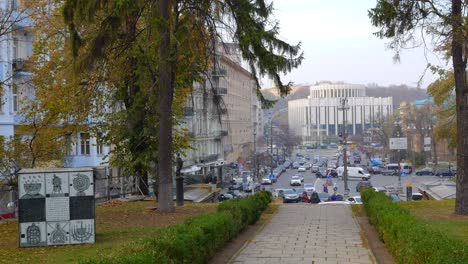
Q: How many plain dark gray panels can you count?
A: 2